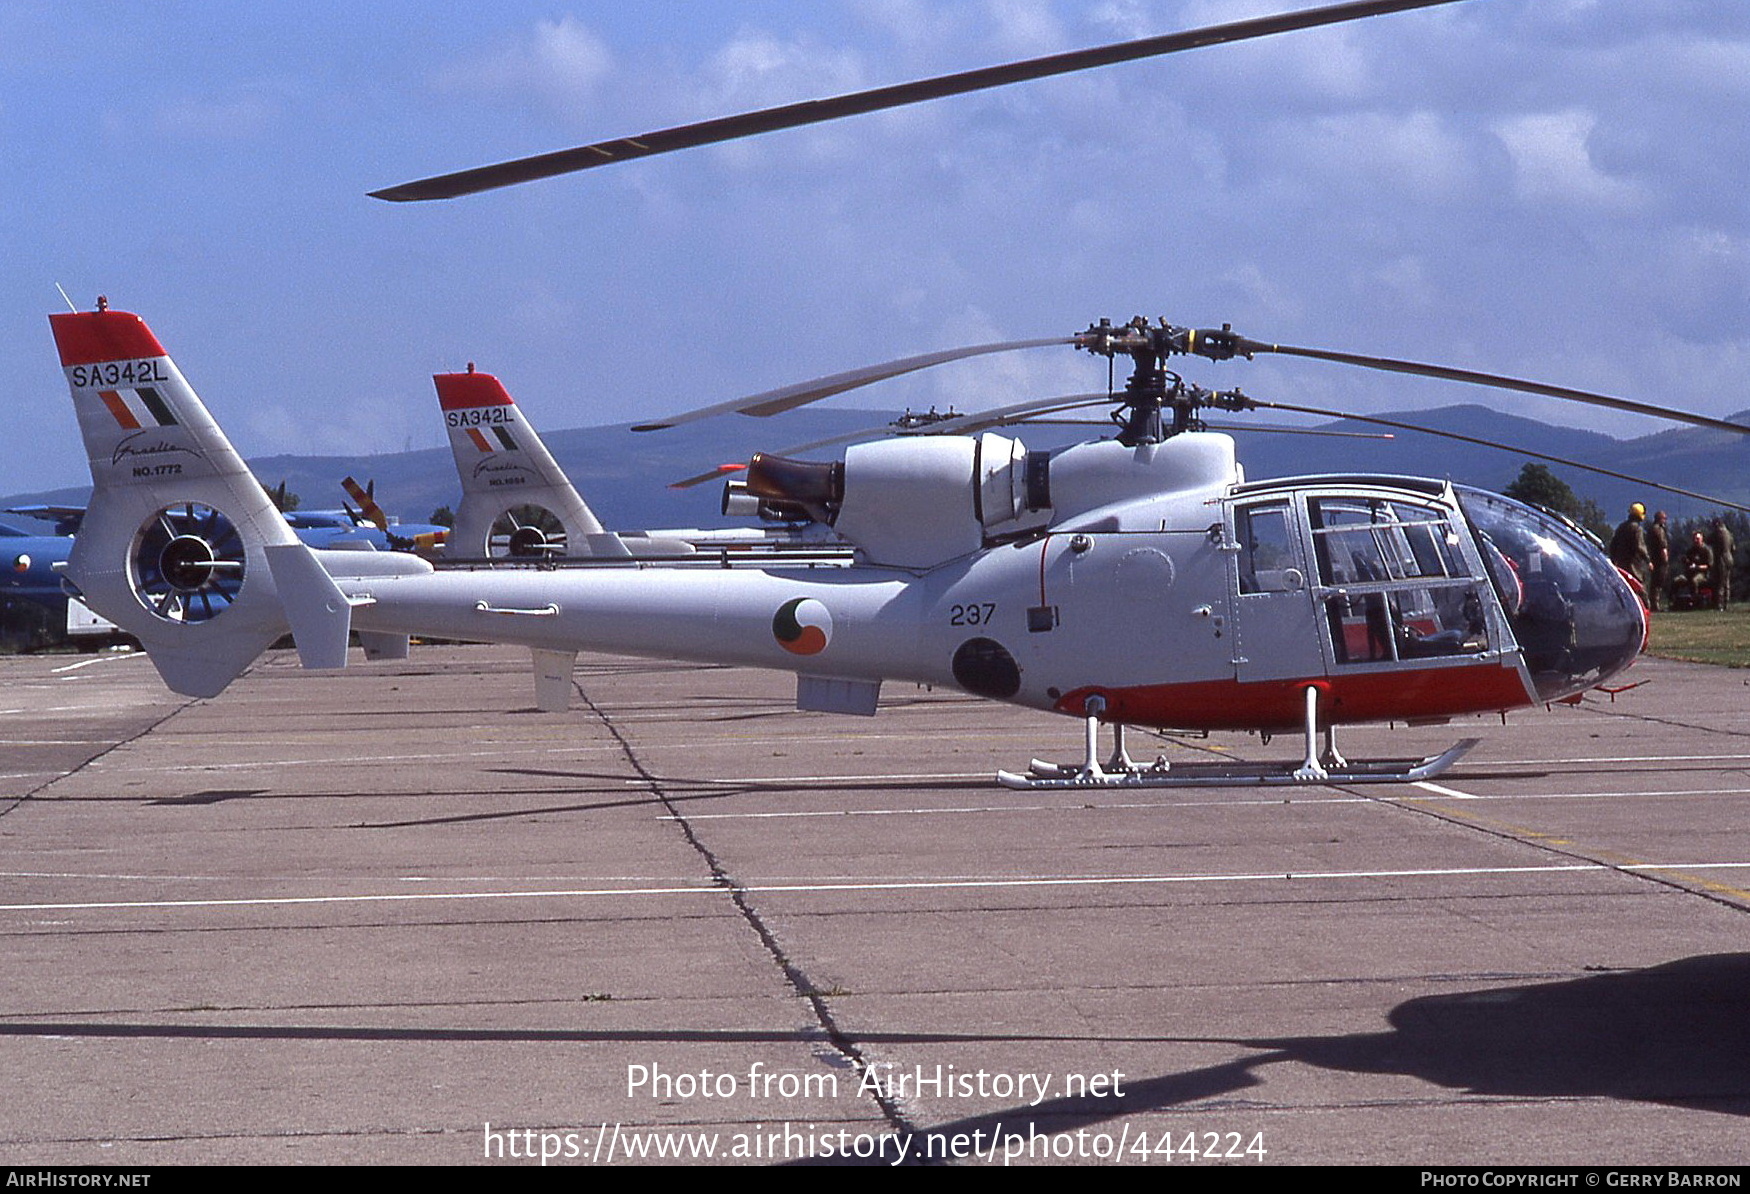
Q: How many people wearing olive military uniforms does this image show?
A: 4